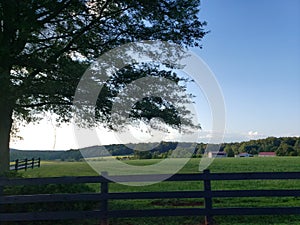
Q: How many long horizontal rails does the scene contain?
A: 3